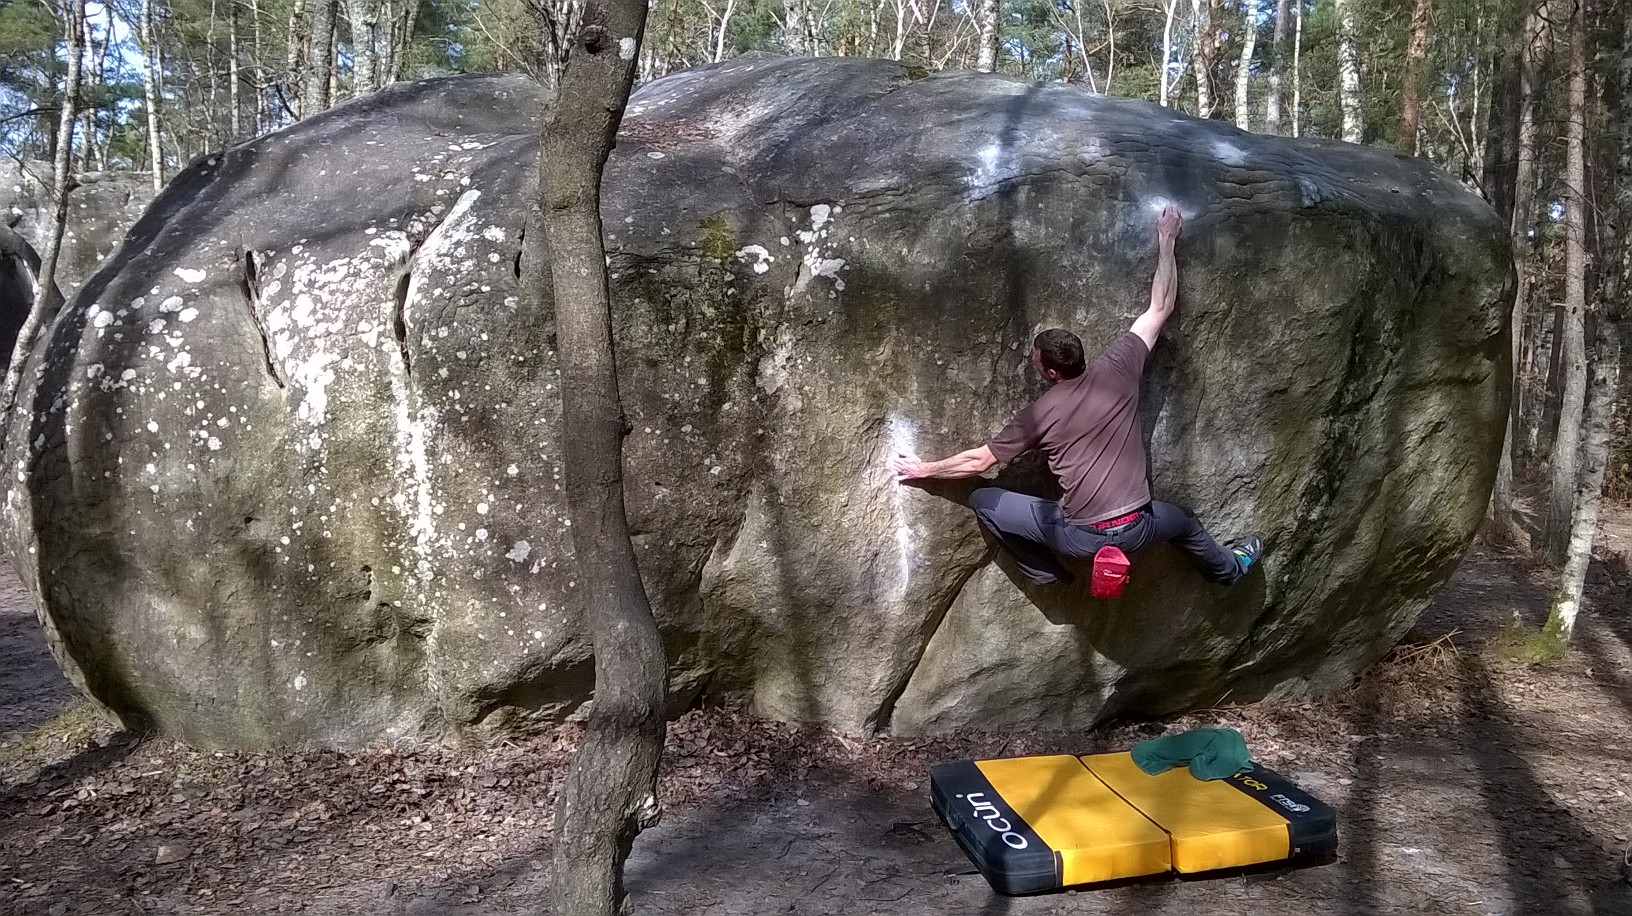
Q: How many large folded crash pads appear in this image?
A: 1